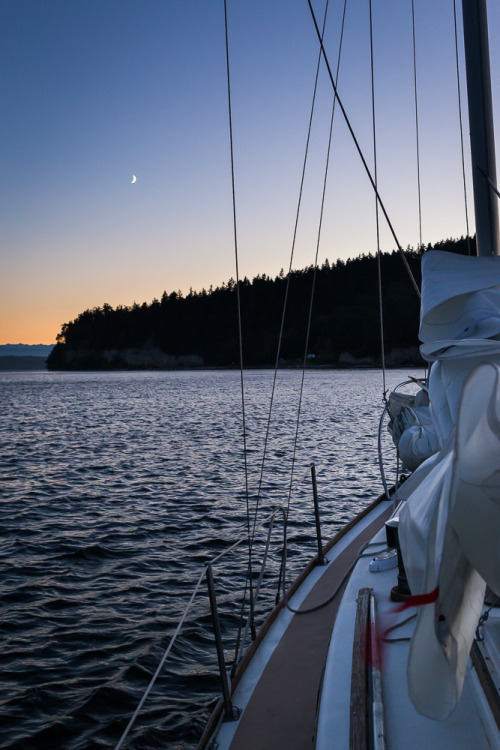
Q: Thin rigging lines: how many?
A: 7